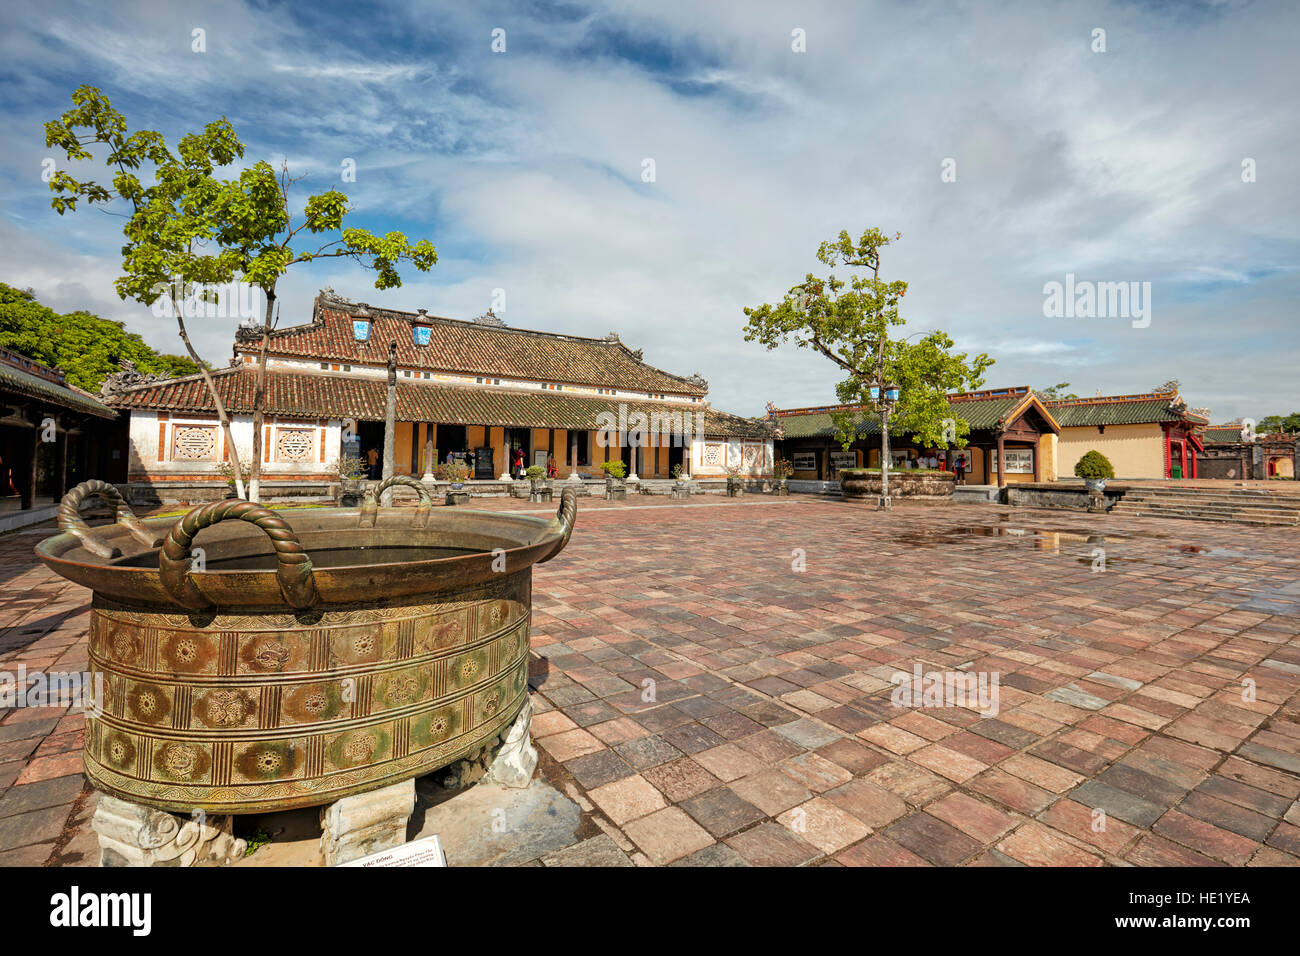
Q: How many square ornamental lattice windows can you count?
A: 4